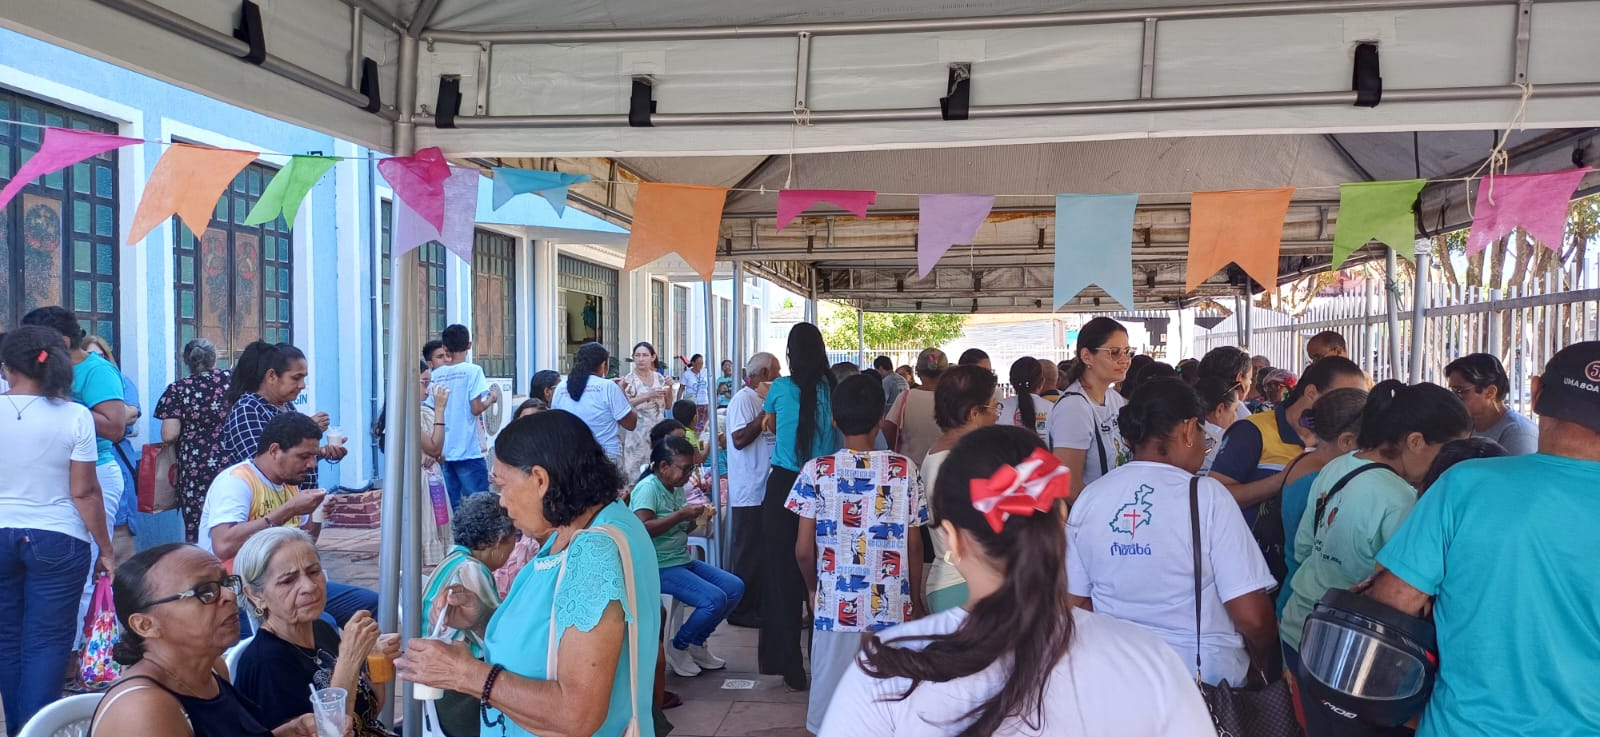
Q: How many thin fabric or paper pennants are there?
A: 13